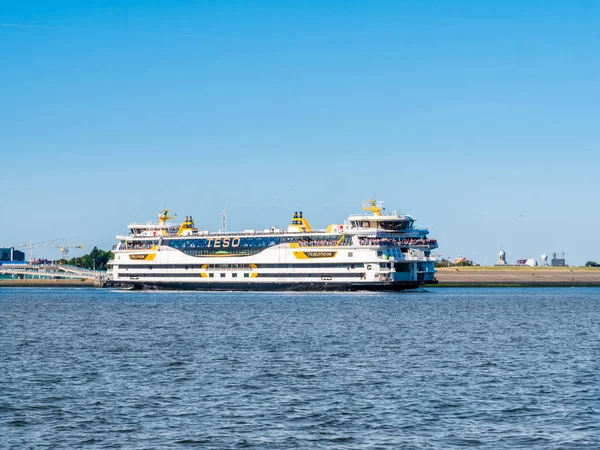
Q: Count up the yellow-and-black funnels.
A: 2